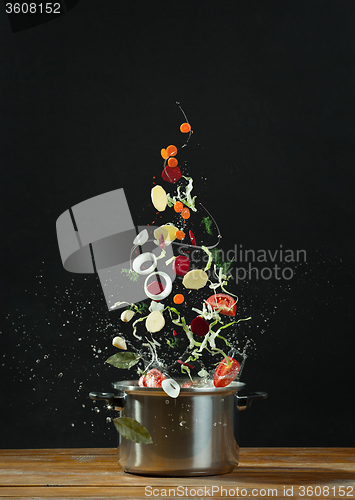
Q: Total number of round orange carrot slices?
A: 8